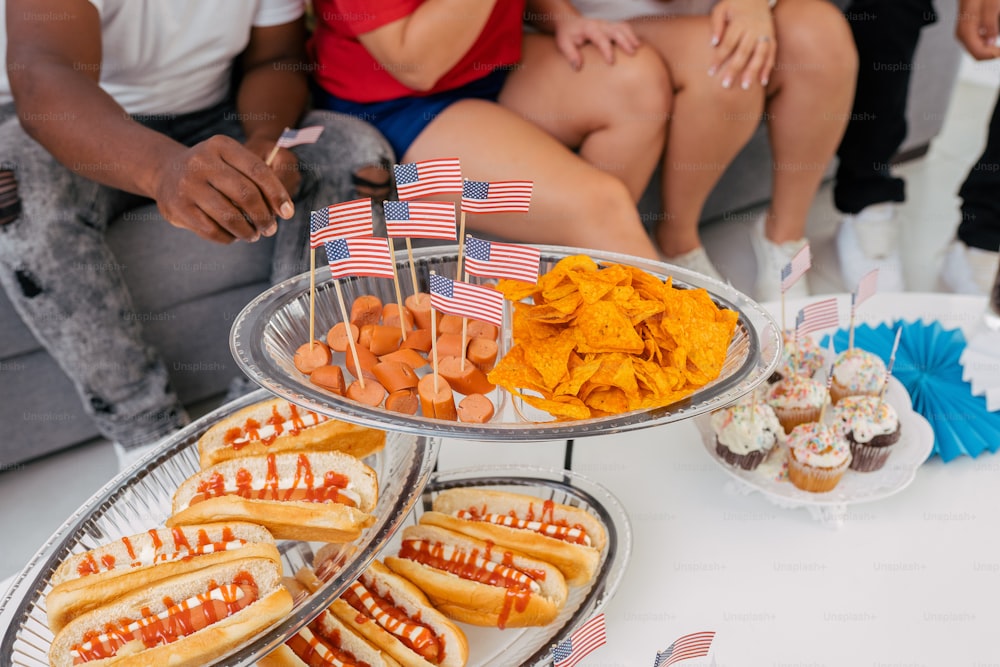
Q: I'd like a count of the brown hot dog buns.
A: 8